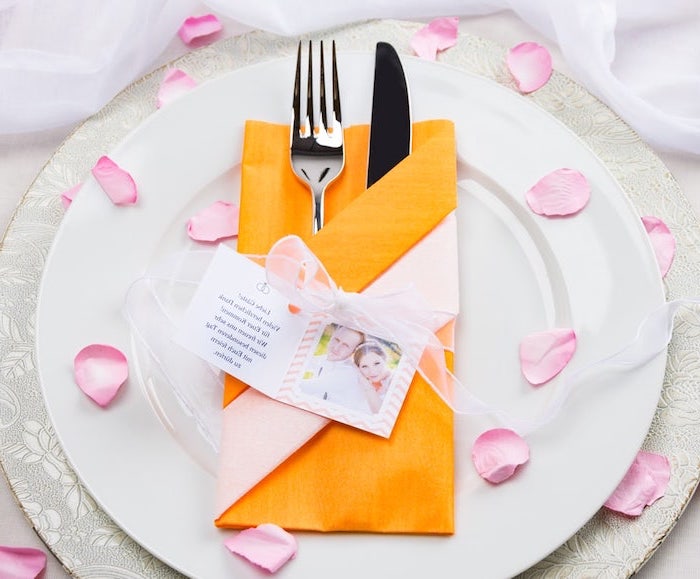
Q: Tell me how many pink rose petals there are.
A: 15